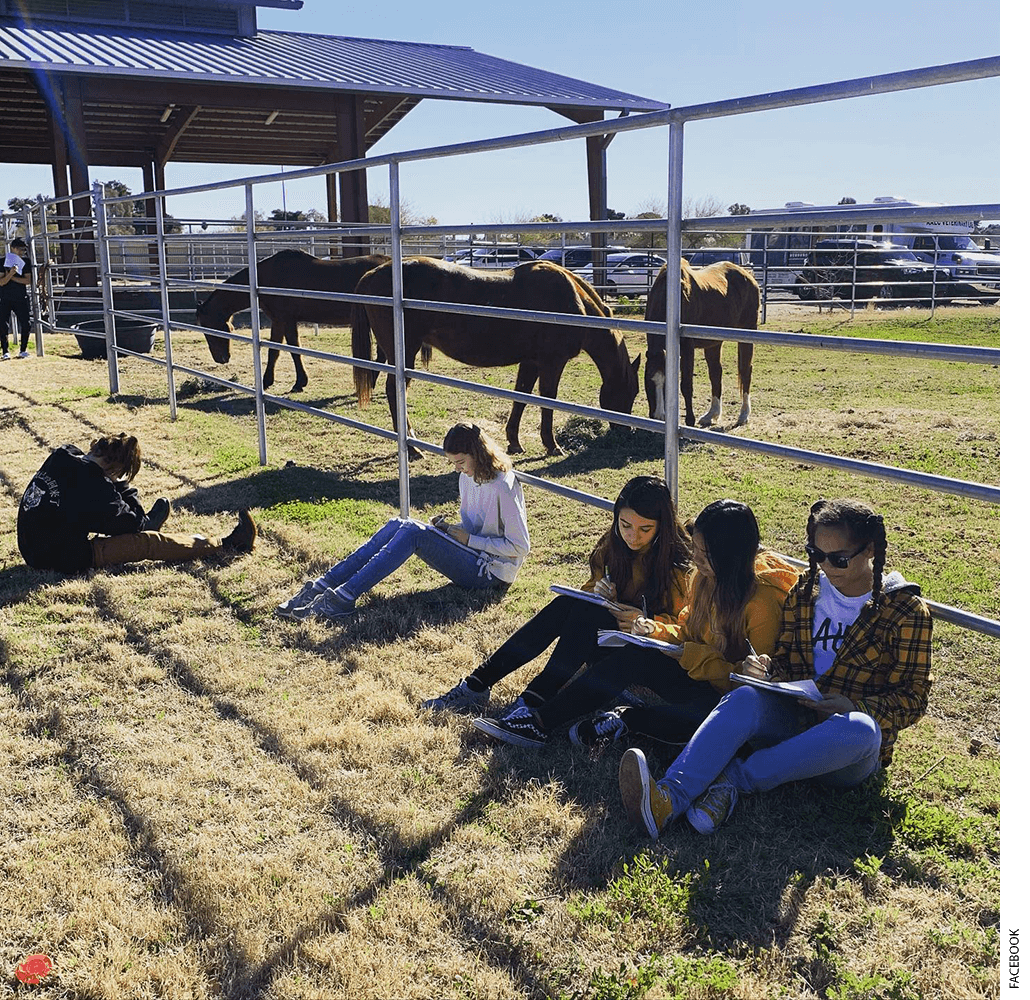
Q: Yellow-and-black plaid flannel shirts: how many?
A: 1